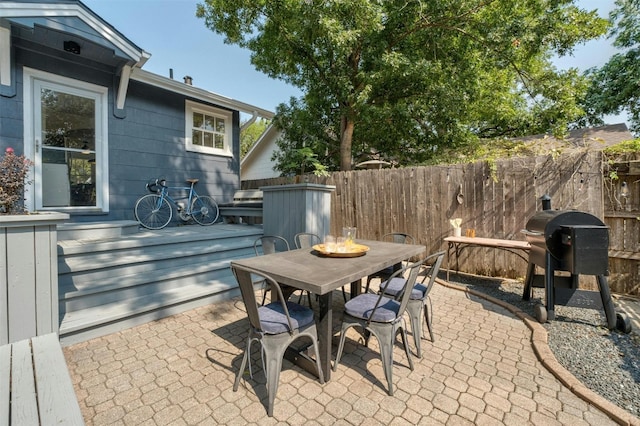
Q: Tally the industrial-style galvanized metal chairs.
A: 6